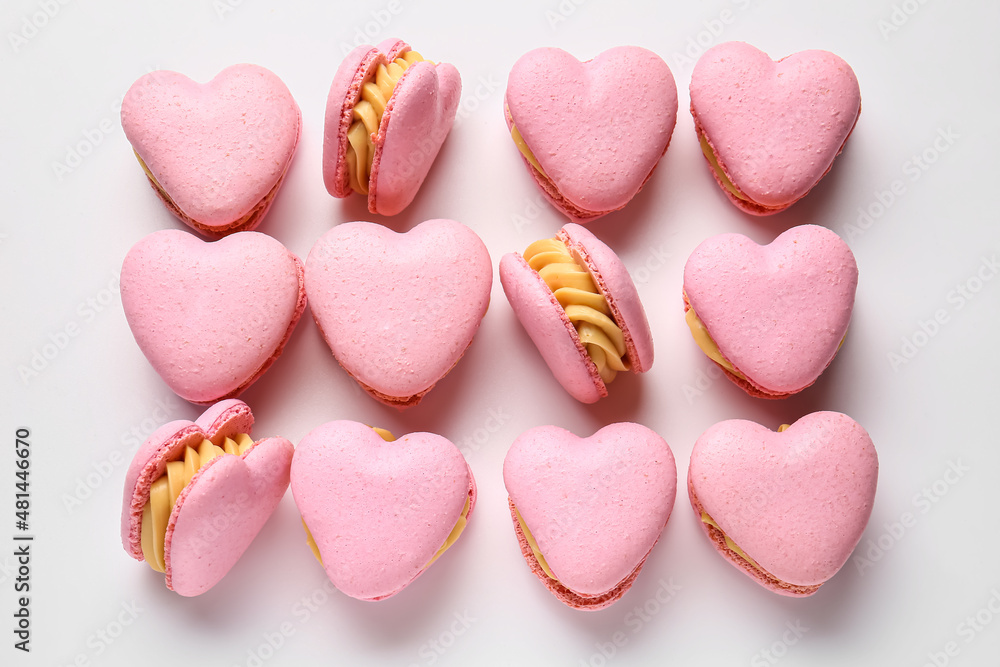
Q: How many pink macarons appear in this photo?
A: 12